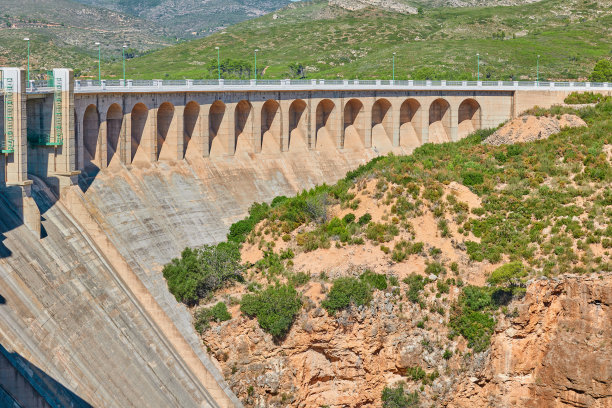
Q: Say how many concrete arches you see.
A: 15